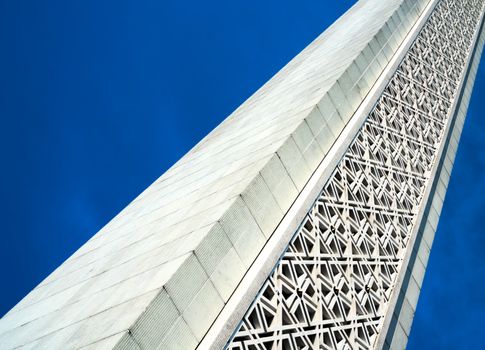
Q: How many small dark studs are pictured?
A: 4